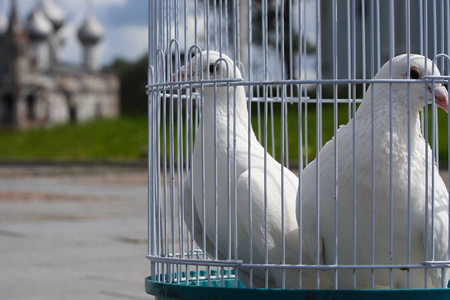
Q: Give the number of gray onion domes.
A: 3